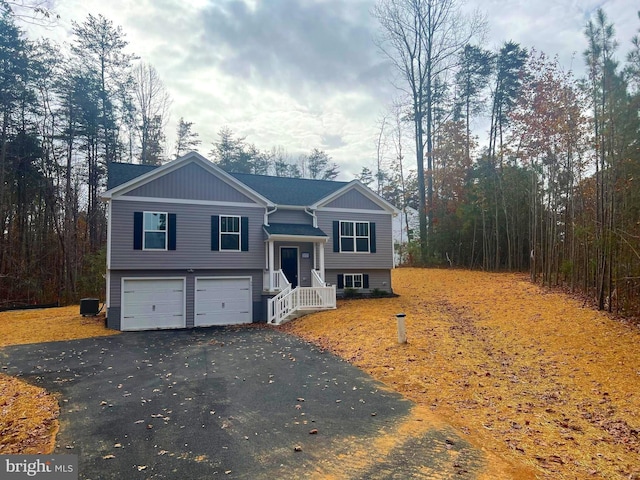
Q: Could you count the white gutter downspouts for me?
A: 2